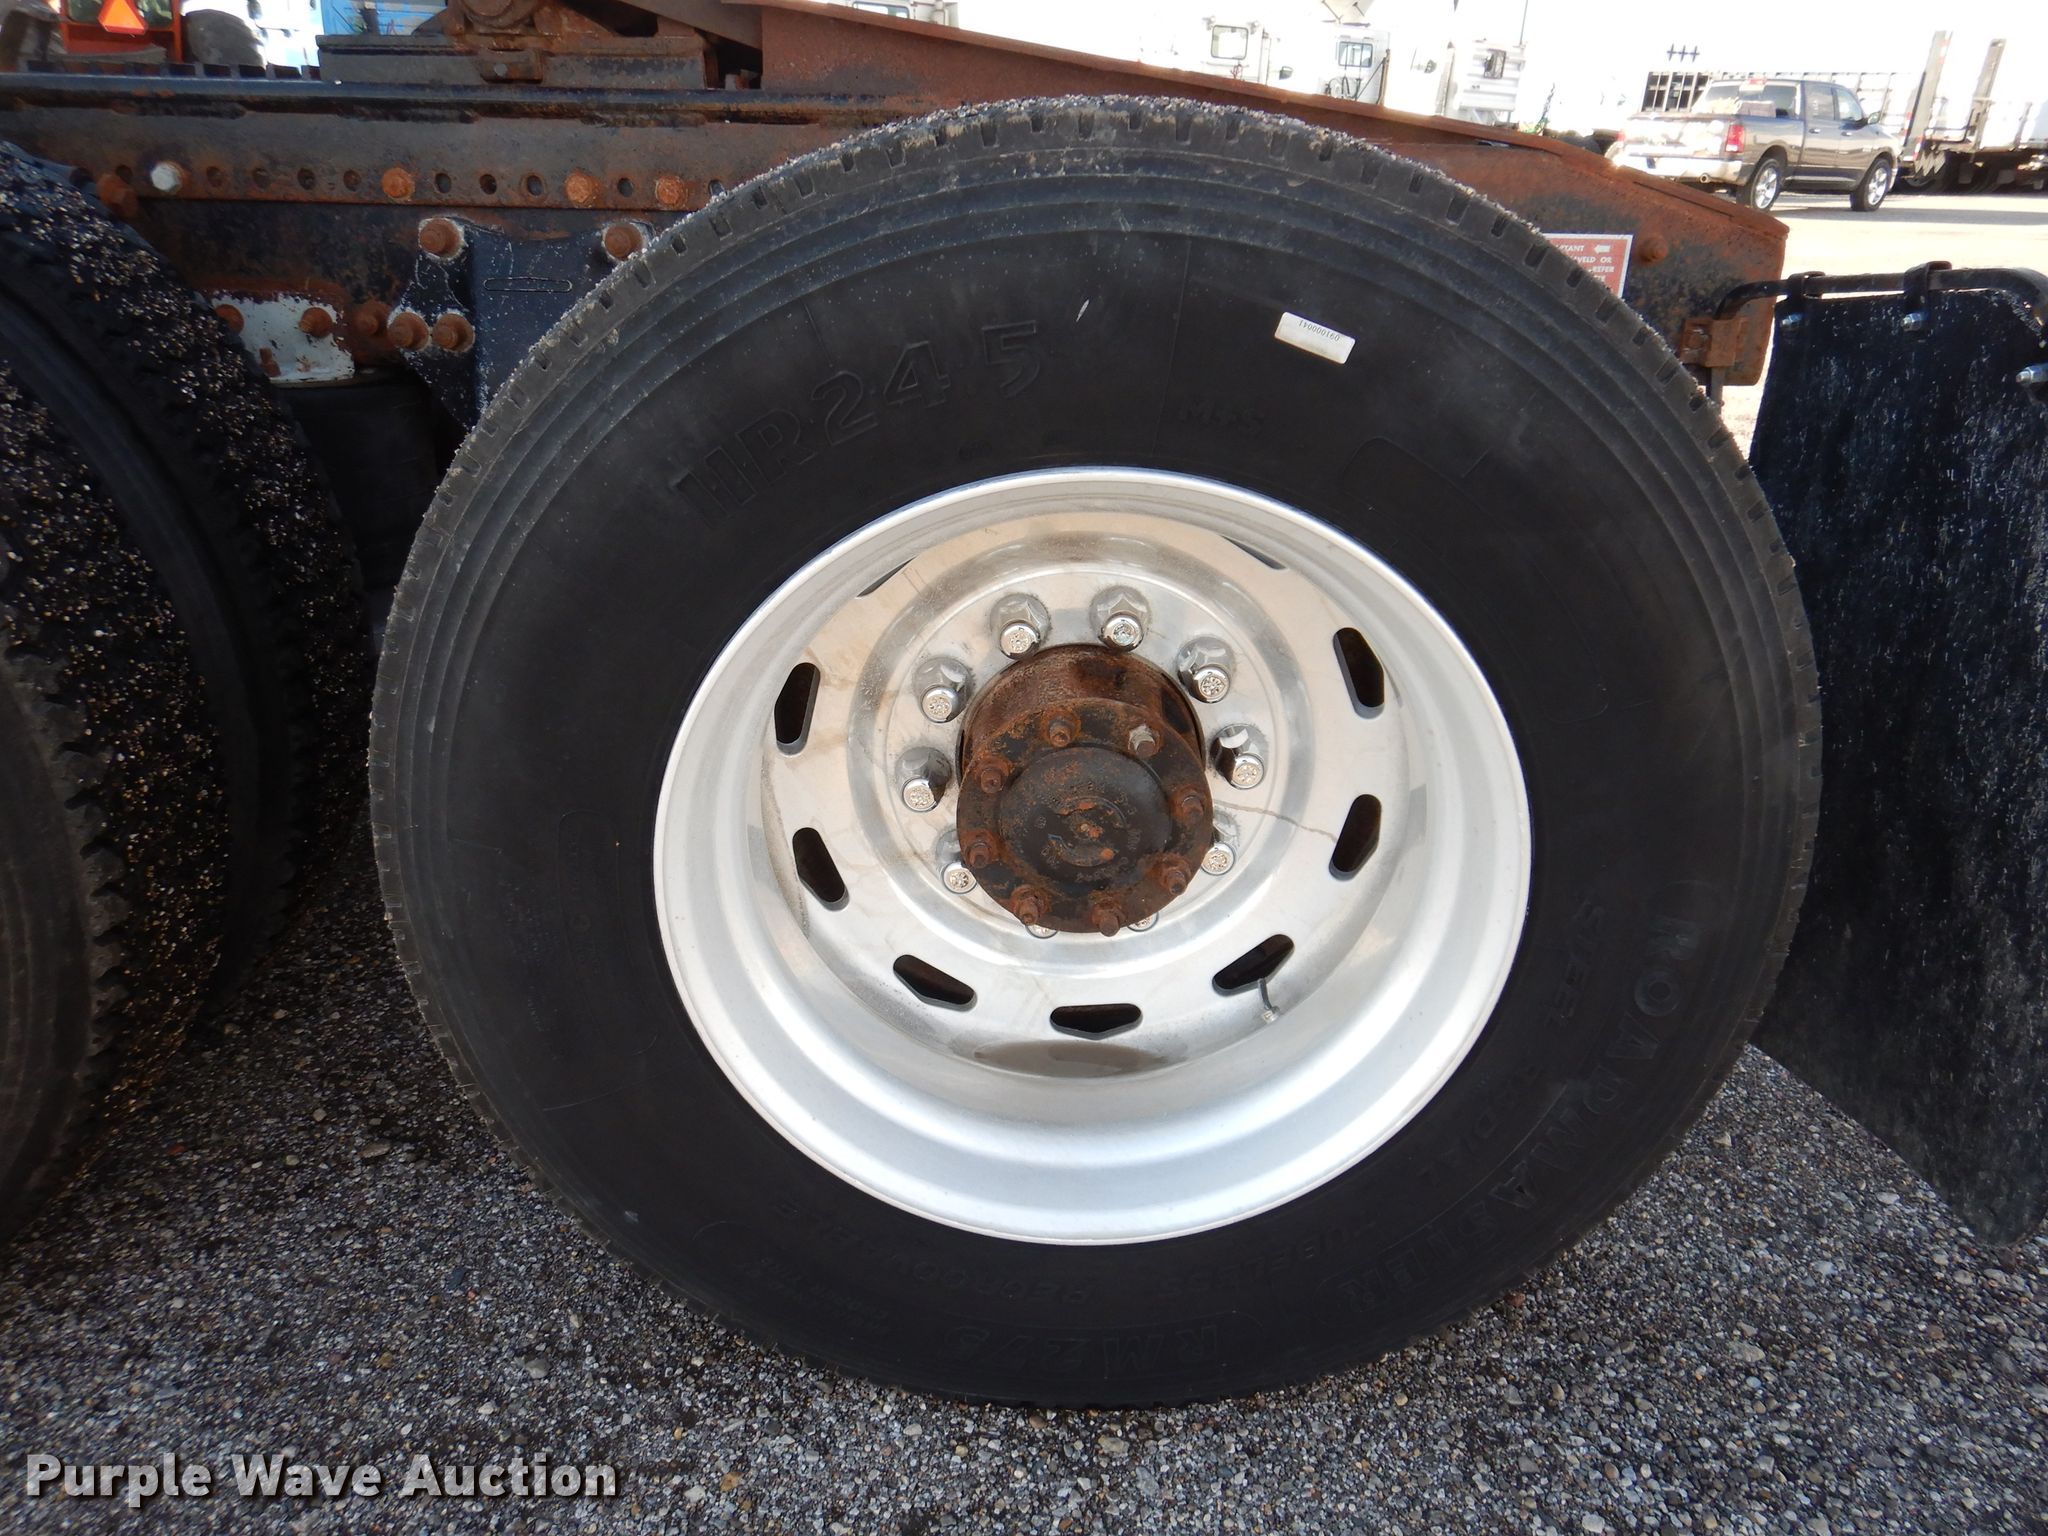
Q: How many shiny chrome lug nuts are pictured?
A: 10